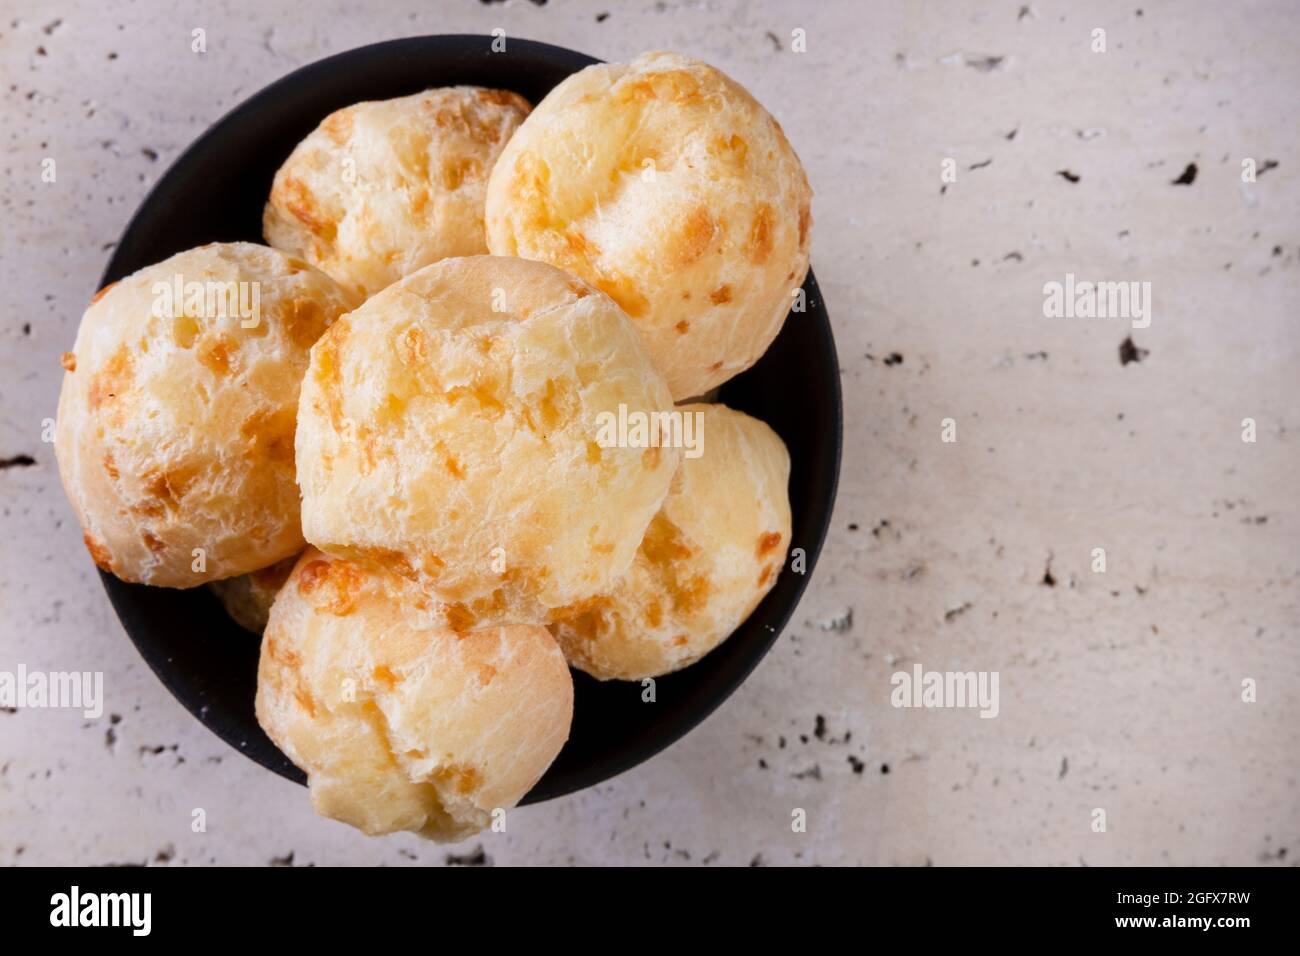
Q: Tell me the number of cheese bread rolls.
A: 7